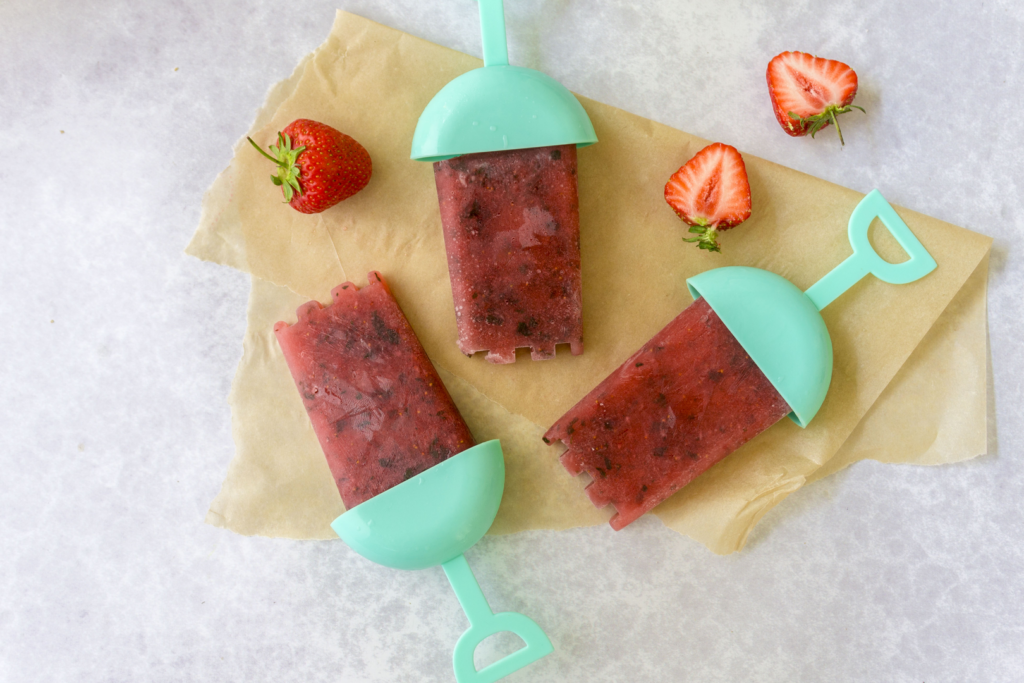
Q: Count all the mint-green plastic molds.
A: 3